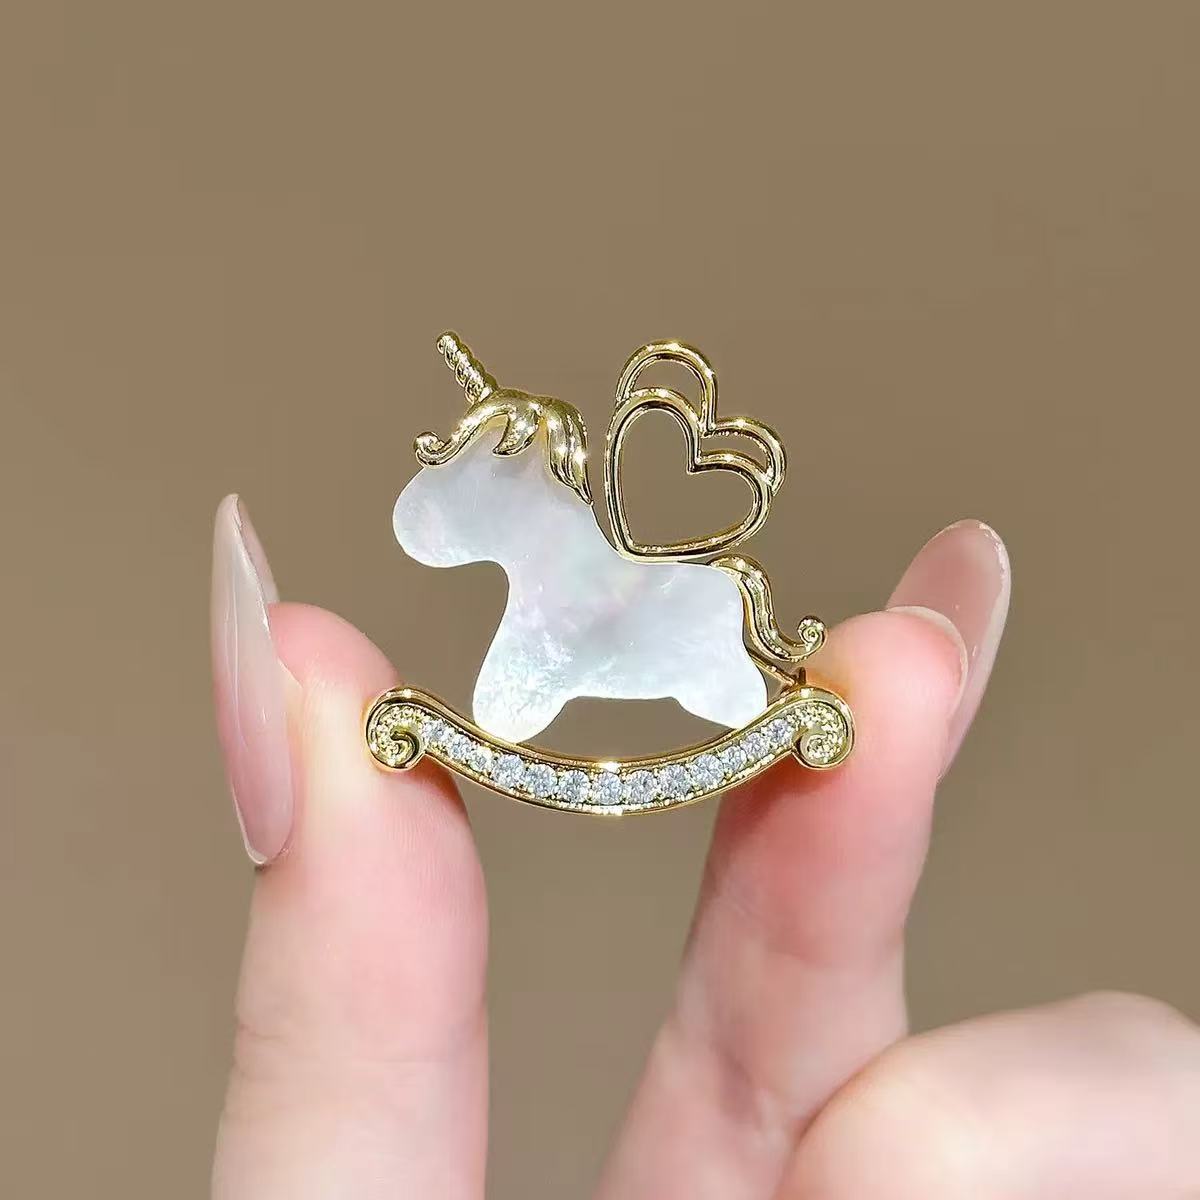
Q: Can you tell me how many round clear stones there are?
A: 13